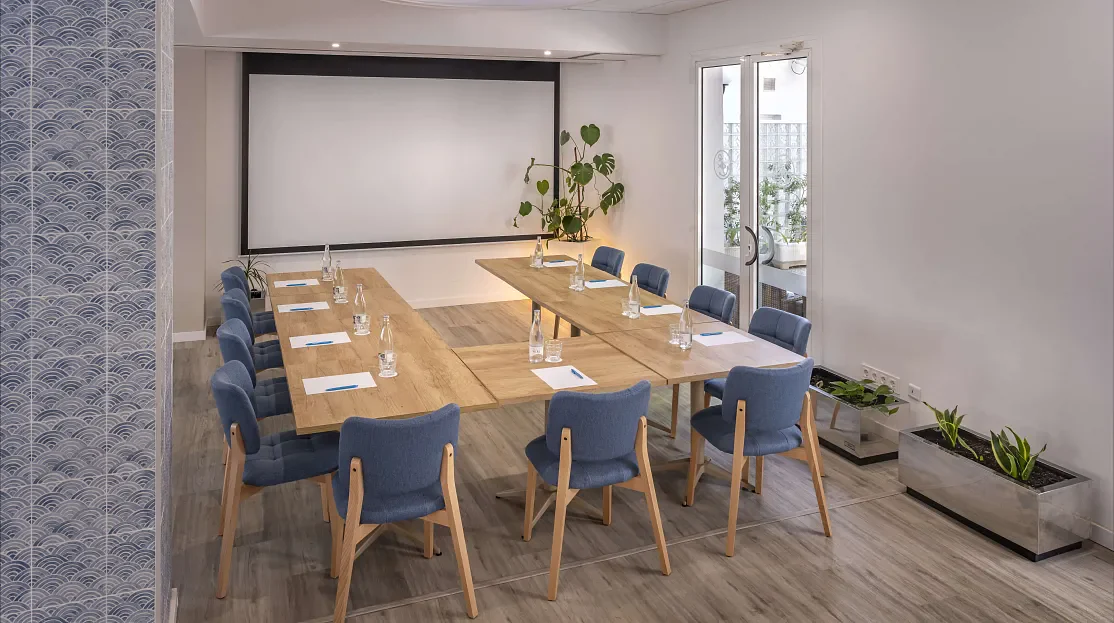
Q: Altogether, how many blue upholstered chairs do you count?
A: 11